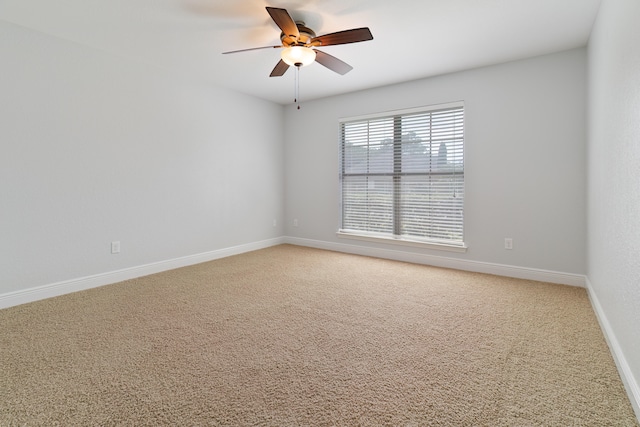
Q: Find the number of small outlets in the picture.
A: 4